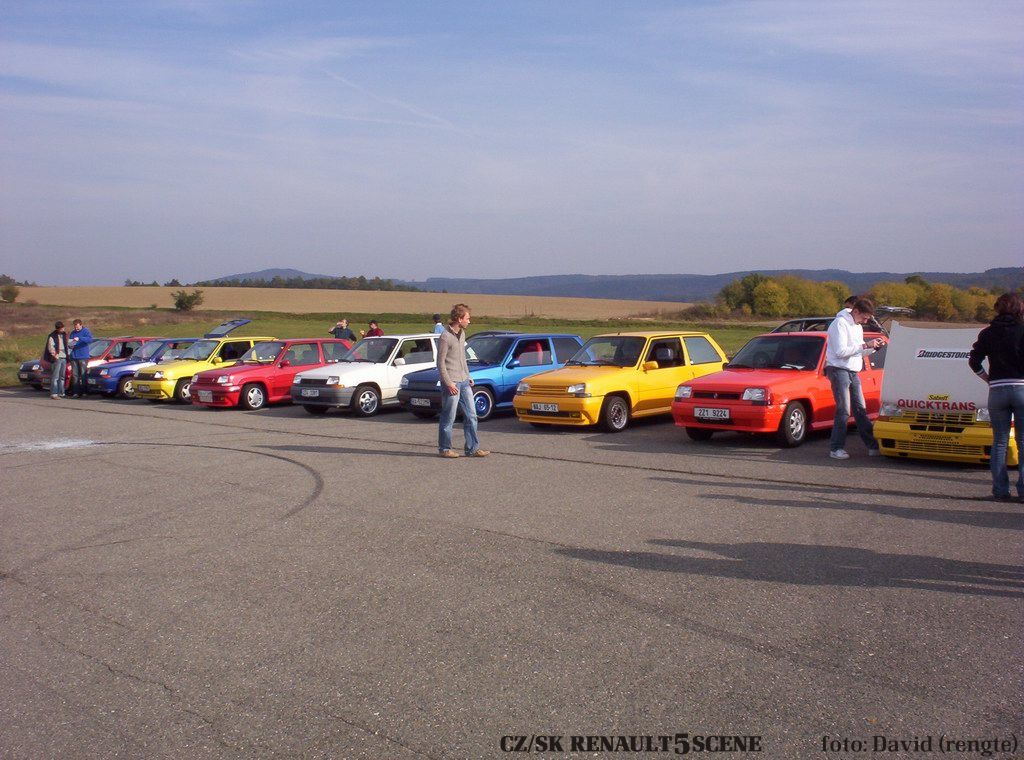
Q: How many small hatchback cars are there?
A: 10